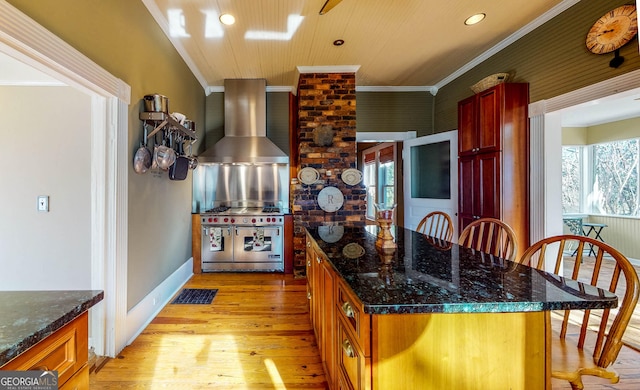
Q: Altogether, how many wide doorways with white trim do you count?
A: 2